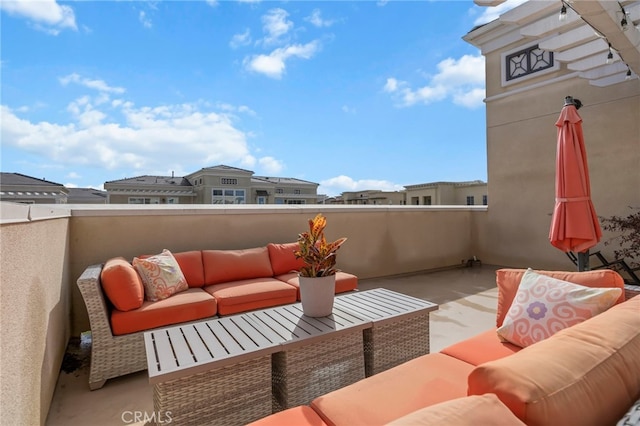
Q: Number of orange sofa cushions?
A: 13